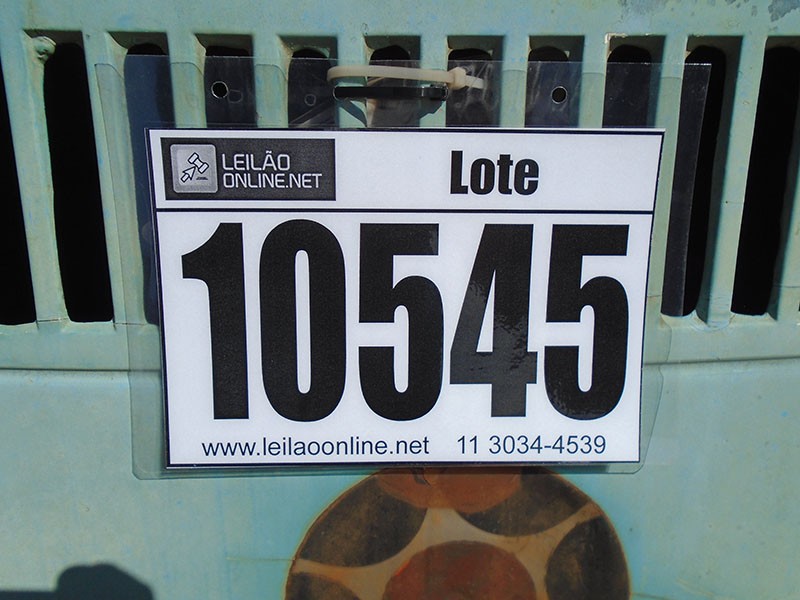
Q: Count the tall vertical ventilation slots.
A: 11